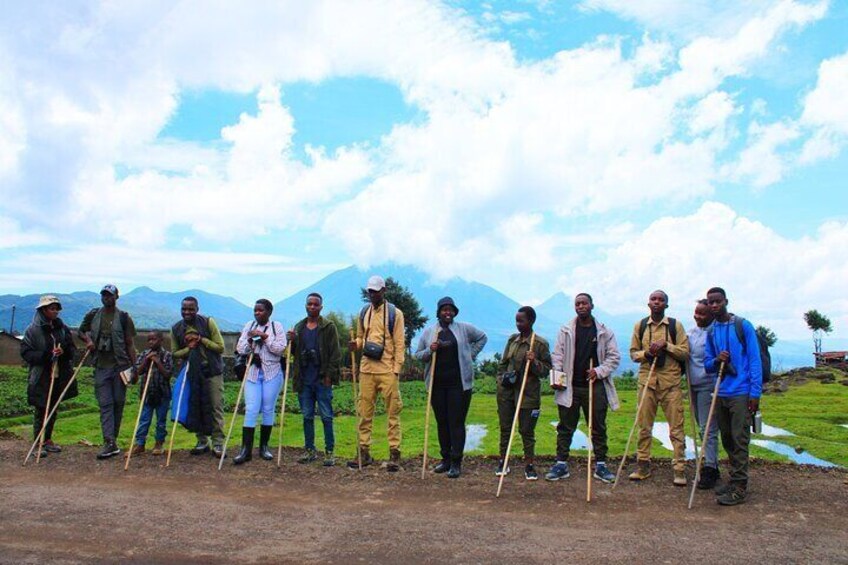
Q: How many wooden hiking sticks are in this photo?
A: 13